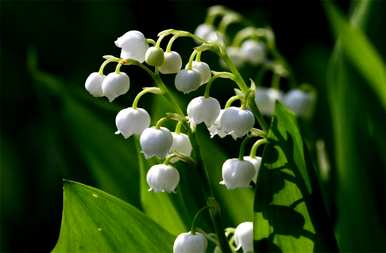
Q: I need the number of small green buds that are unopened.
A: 1